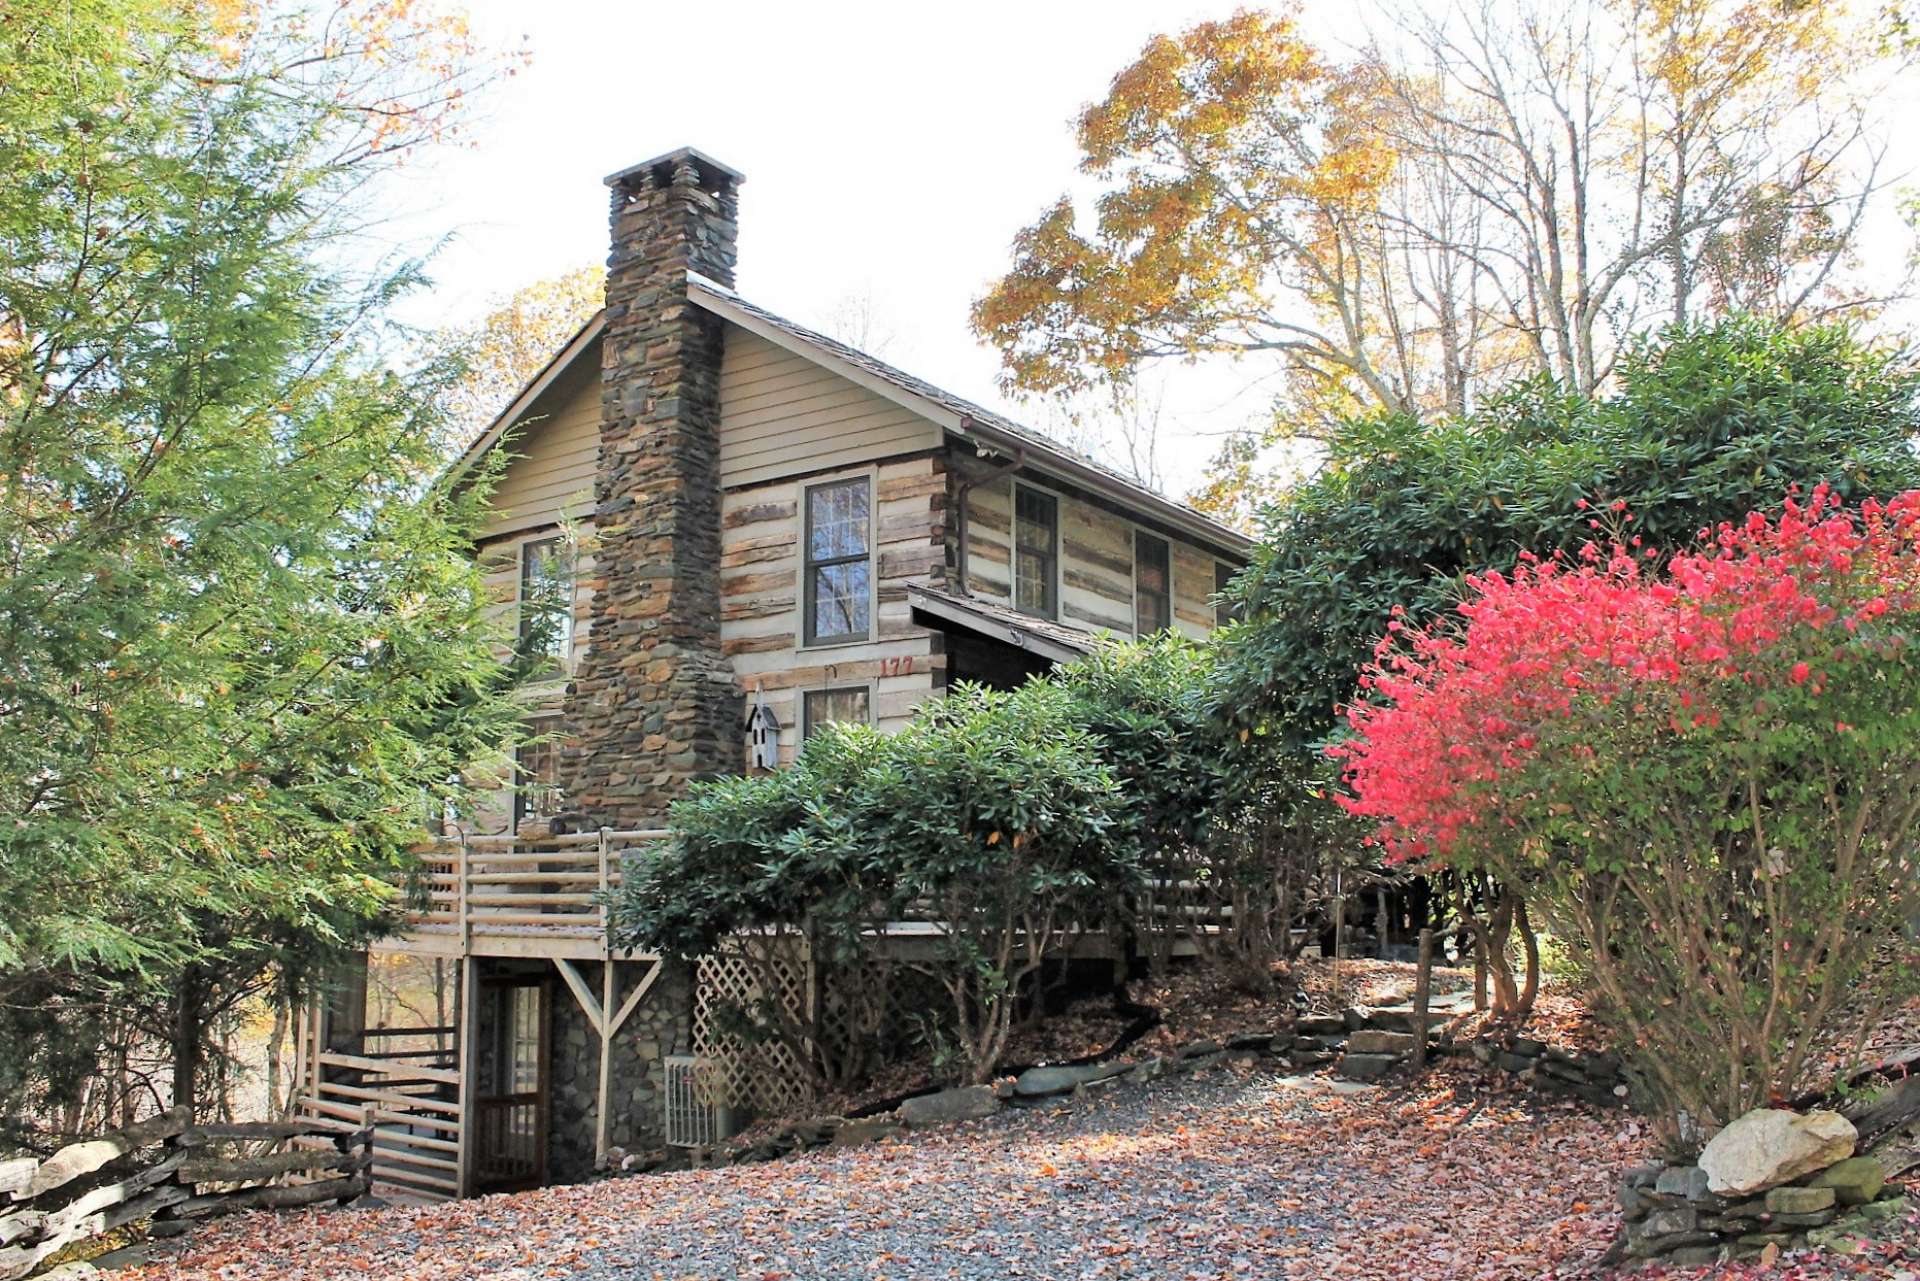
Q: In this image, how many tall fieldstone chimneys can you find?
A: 1